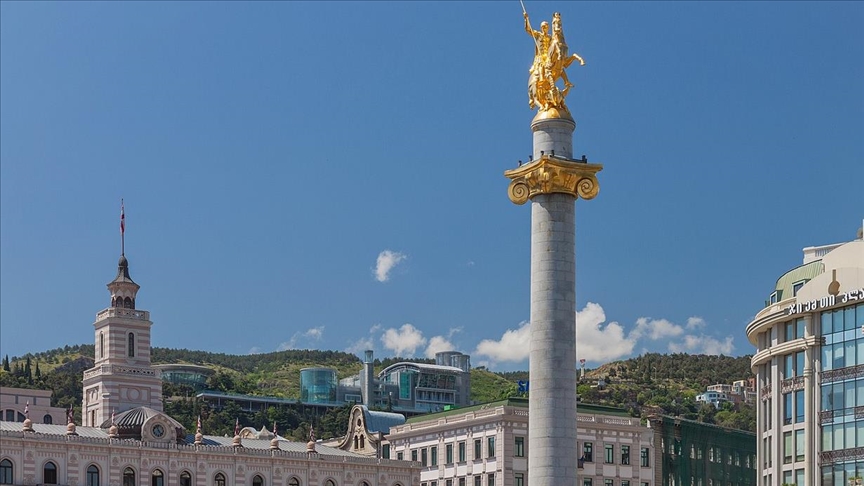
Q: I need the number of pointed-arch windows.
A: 12